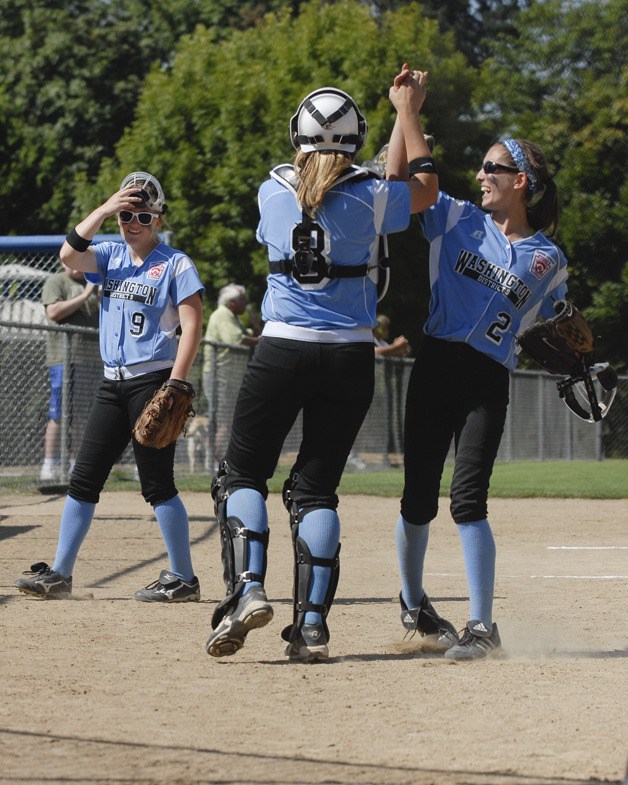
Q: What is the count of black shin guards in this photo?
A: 2